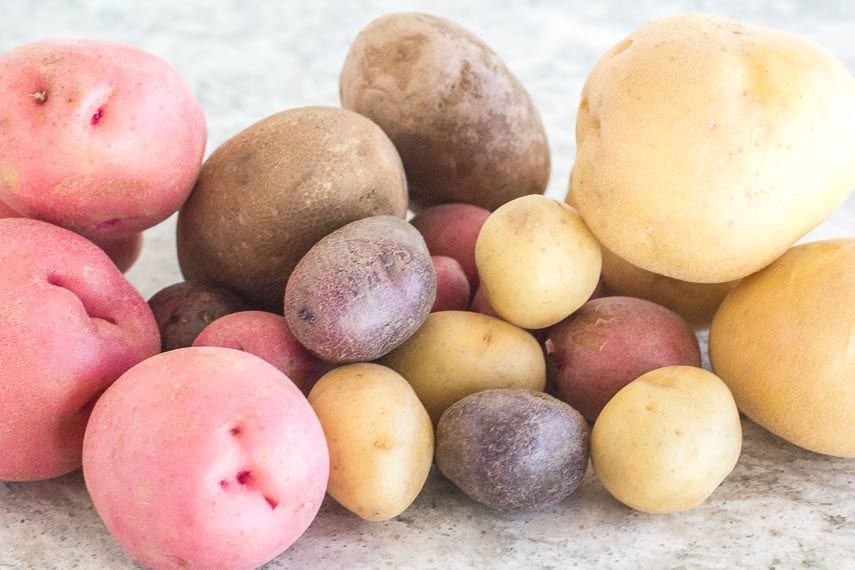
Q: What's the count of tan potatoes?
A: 7